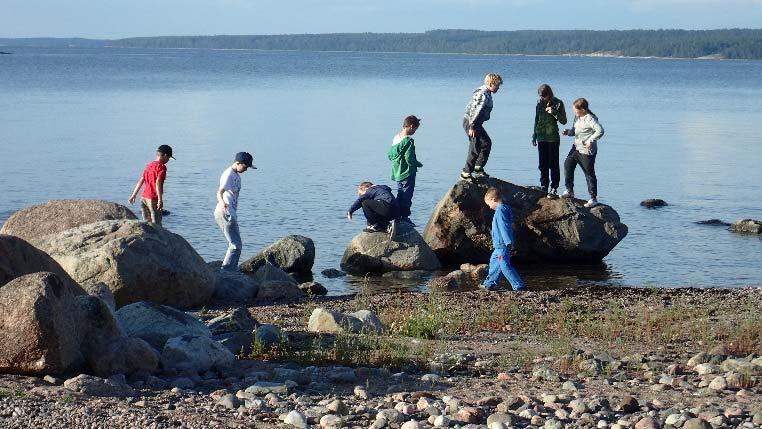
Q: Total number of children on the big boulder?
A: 3